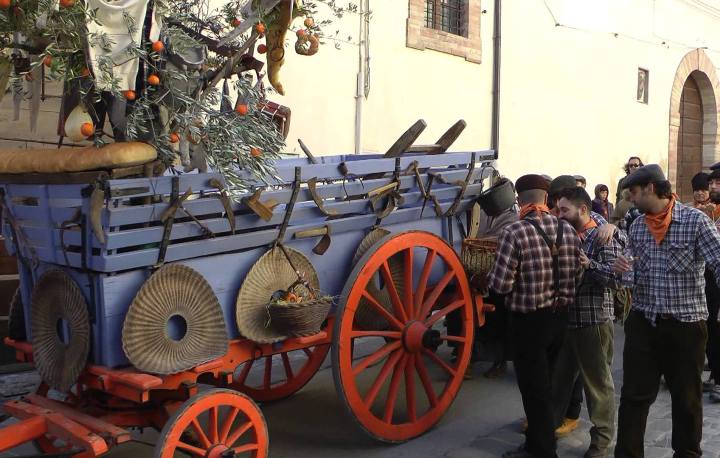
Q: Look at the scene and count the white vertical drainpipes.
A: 1